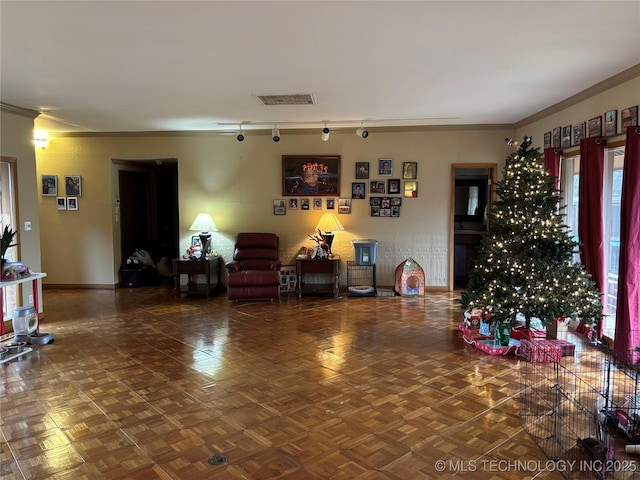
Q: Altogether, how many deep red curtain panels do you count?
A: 3